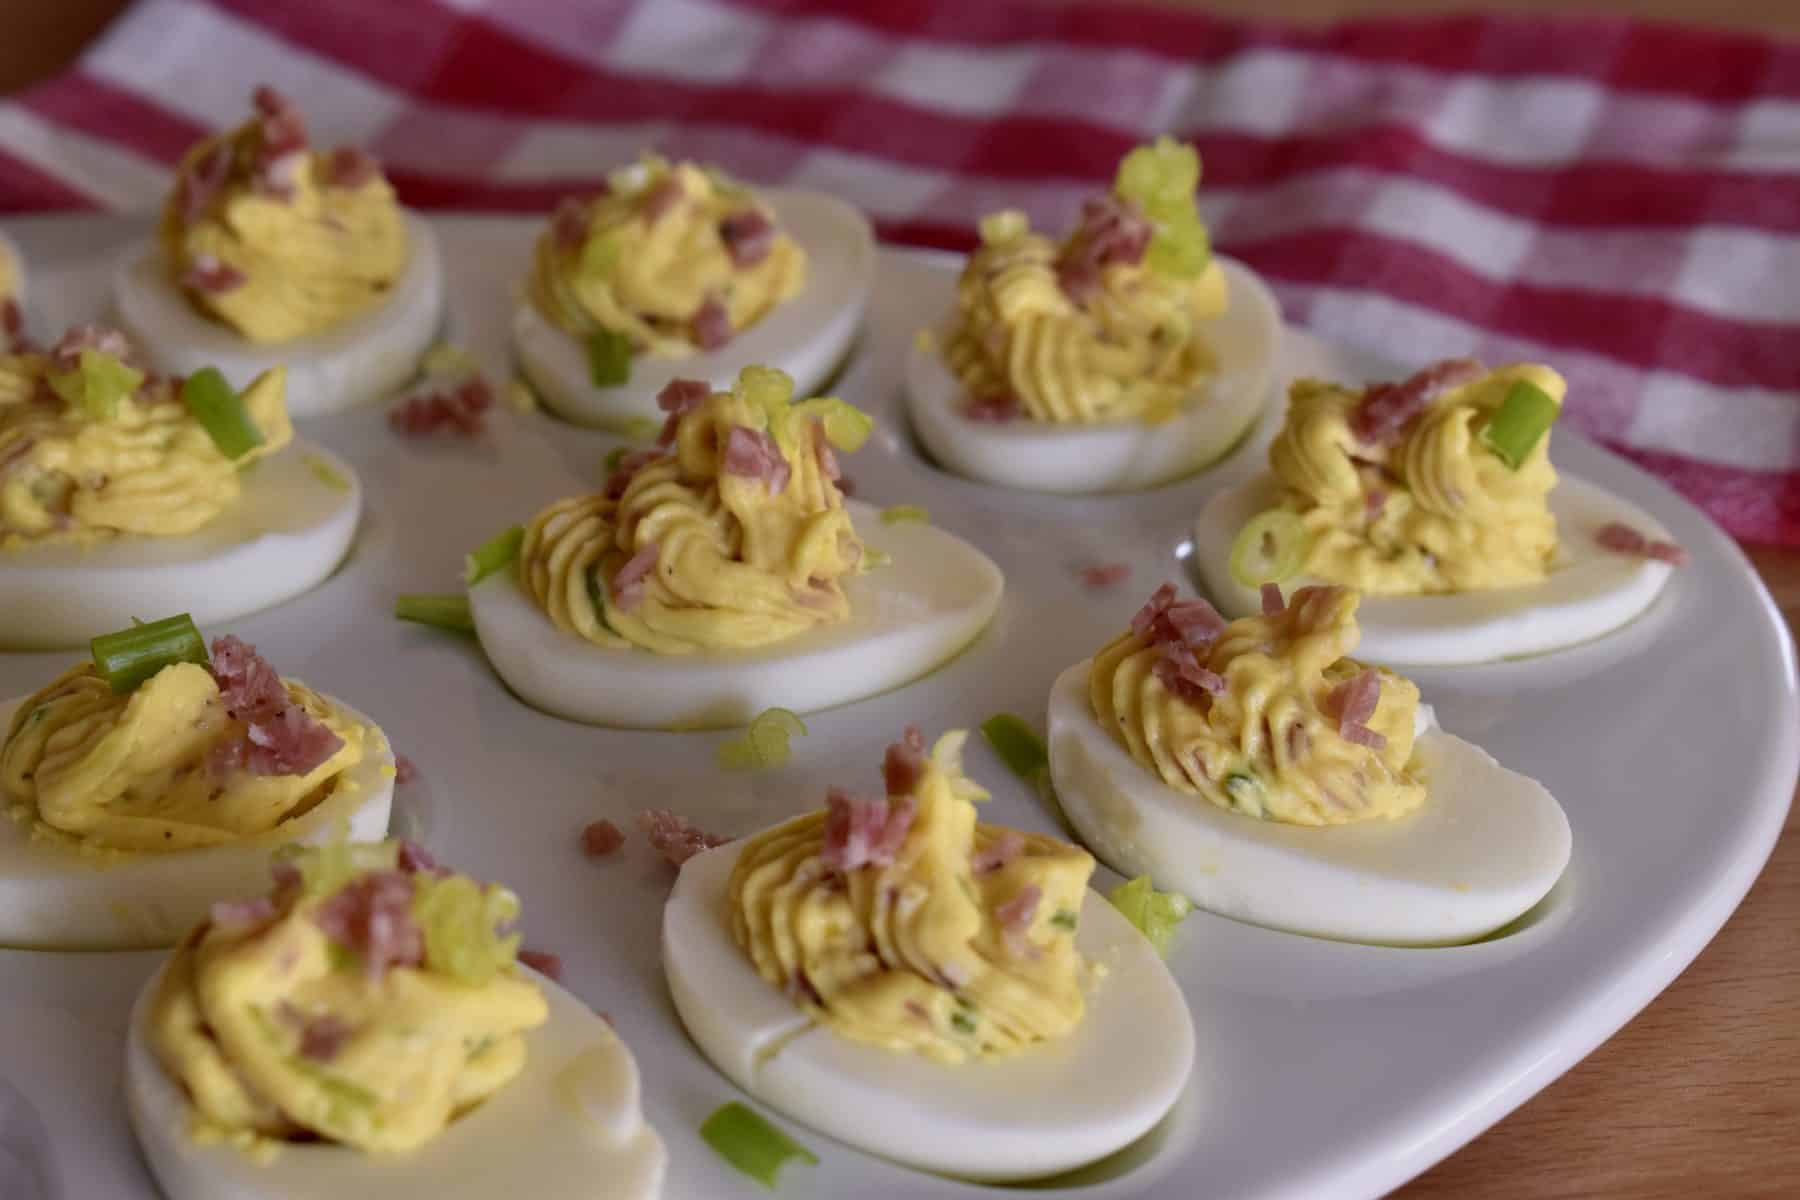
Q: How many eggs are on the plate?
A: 11